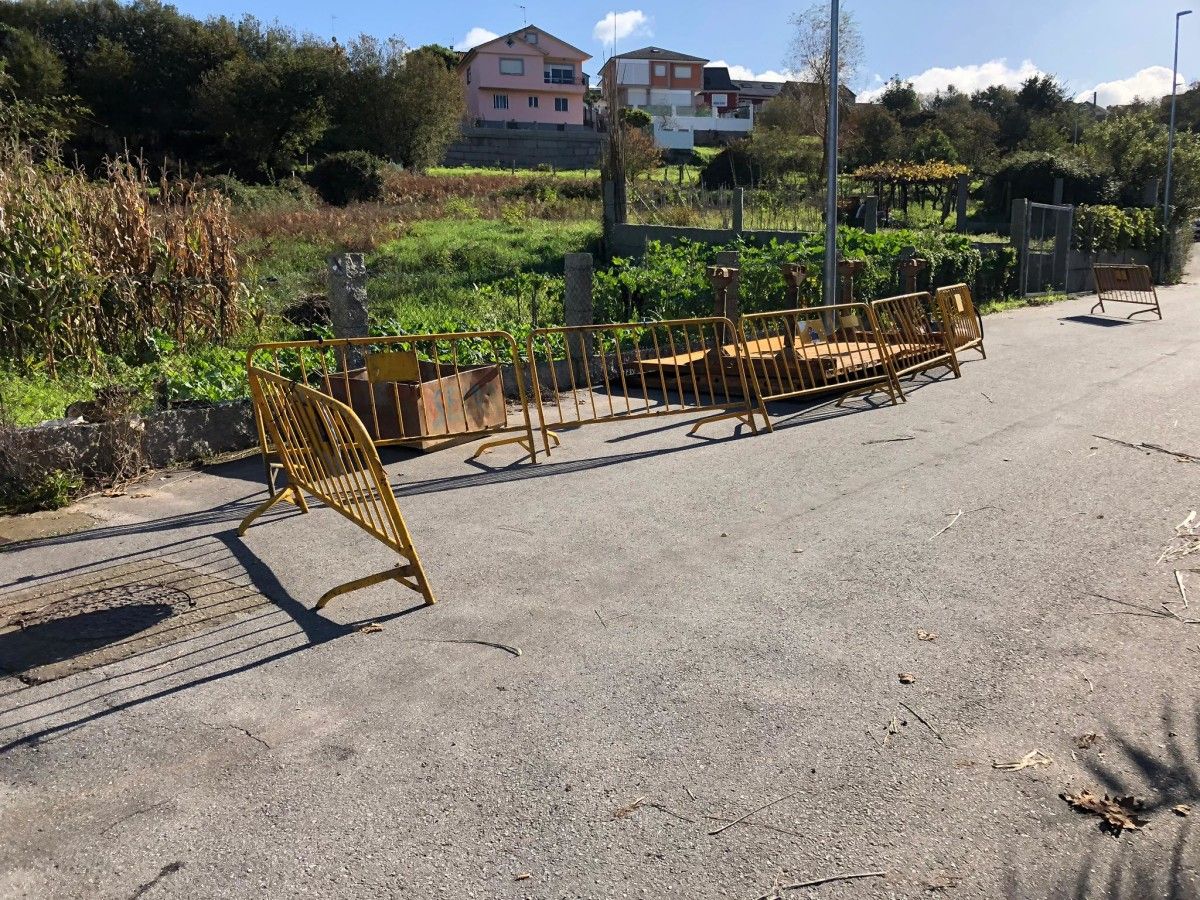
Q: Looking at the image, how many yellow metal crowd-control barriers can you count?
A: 7